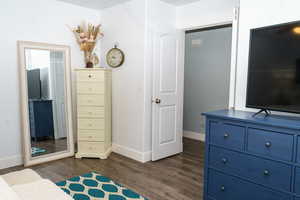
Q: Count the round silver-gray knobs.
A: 5